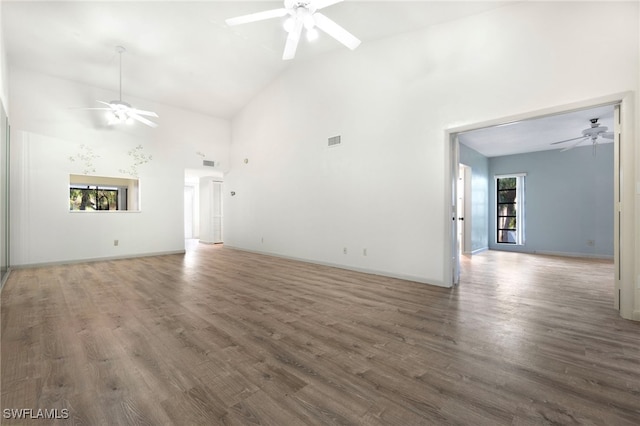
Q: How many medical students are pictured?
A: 0